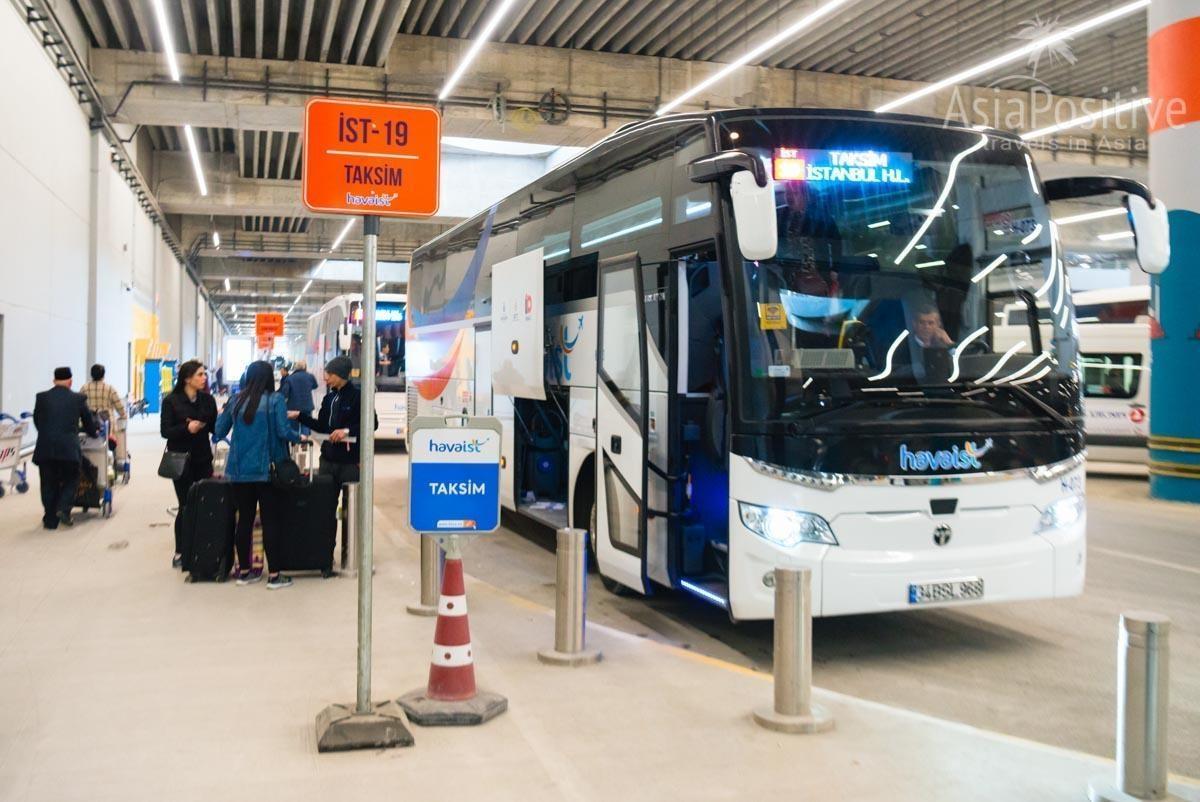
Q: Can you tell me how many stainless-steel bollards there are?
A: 5